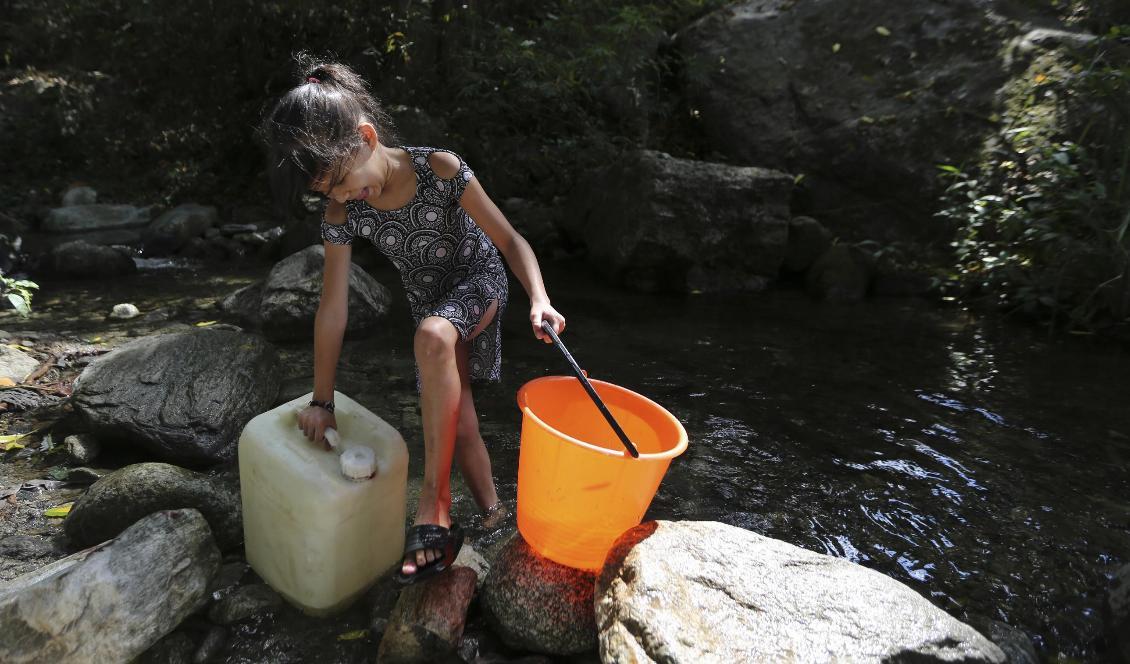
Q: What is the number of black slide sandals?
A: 1